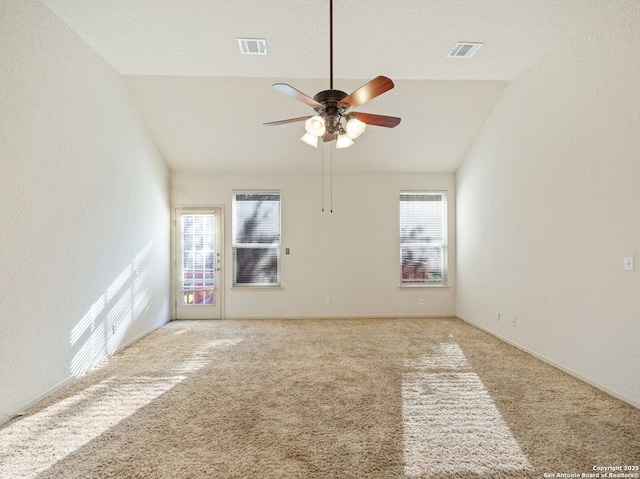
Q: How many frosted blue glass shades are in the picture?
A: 0